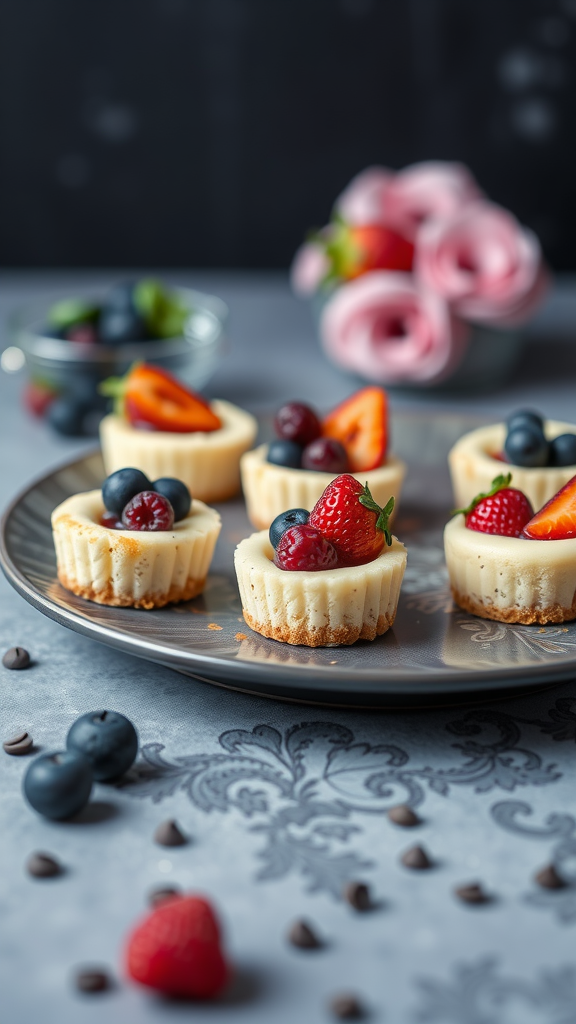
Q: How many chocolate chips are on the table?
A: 13